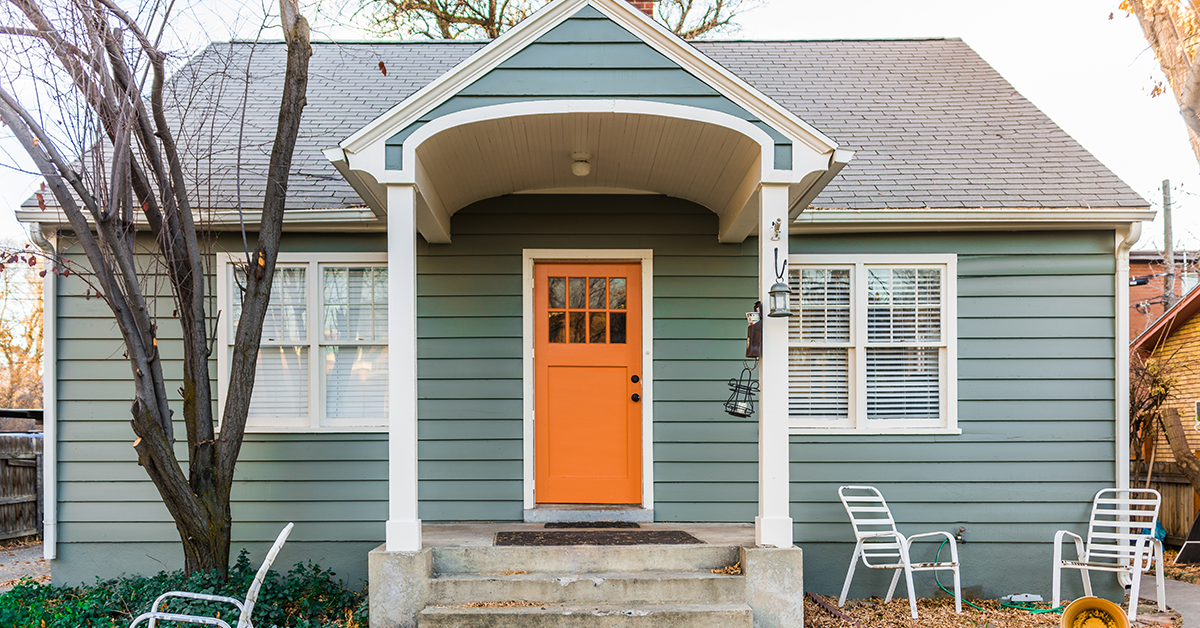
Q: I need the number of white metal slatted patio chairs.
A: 3